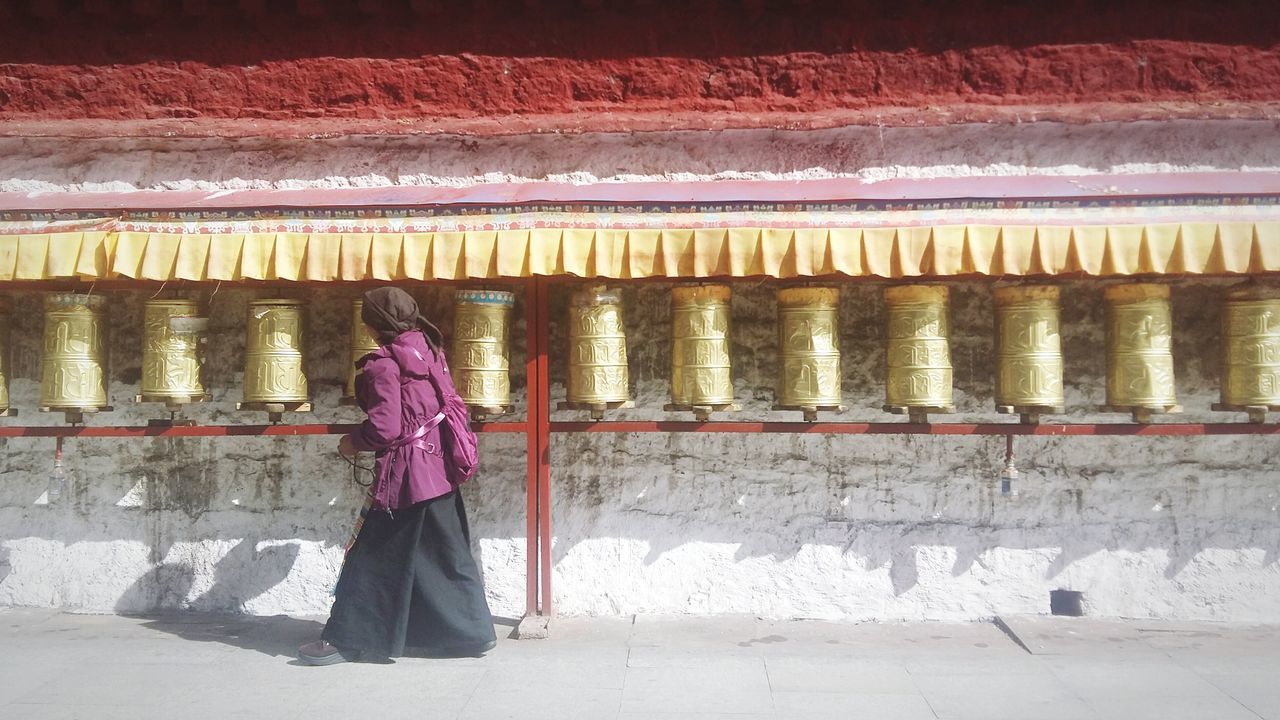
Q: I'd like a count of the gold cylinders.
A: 13